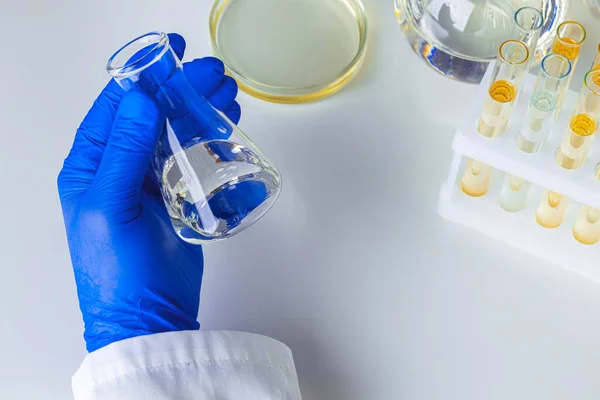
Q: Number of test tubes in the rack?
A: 7